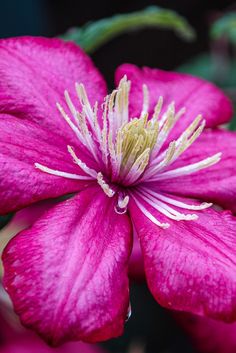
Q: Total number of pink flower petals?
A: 6